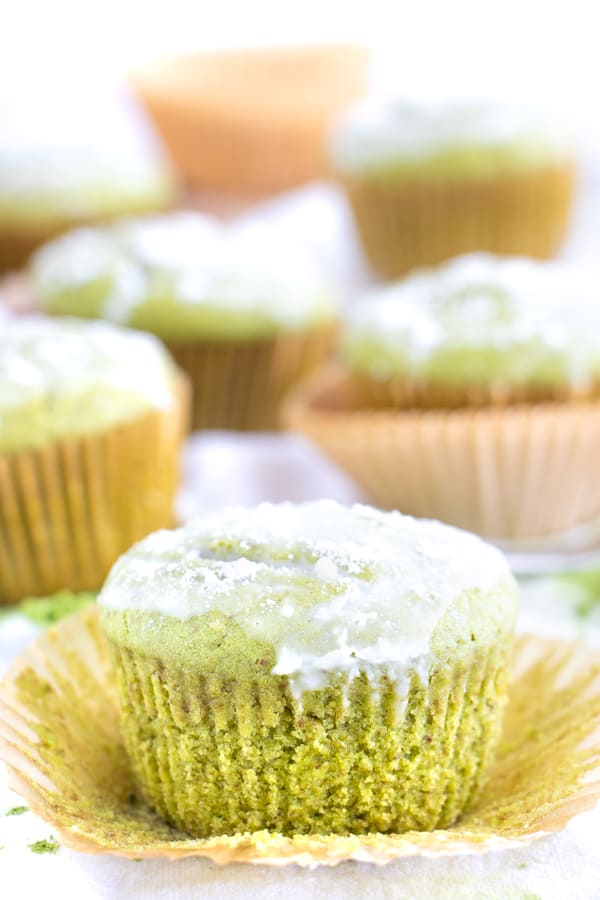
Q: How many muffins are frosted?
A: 6